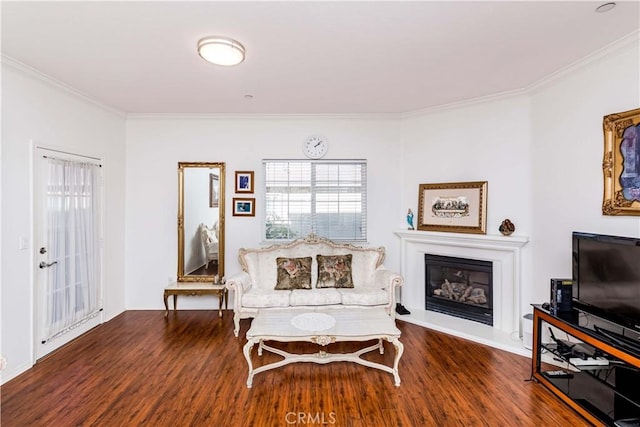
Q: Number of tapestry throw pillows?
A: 2